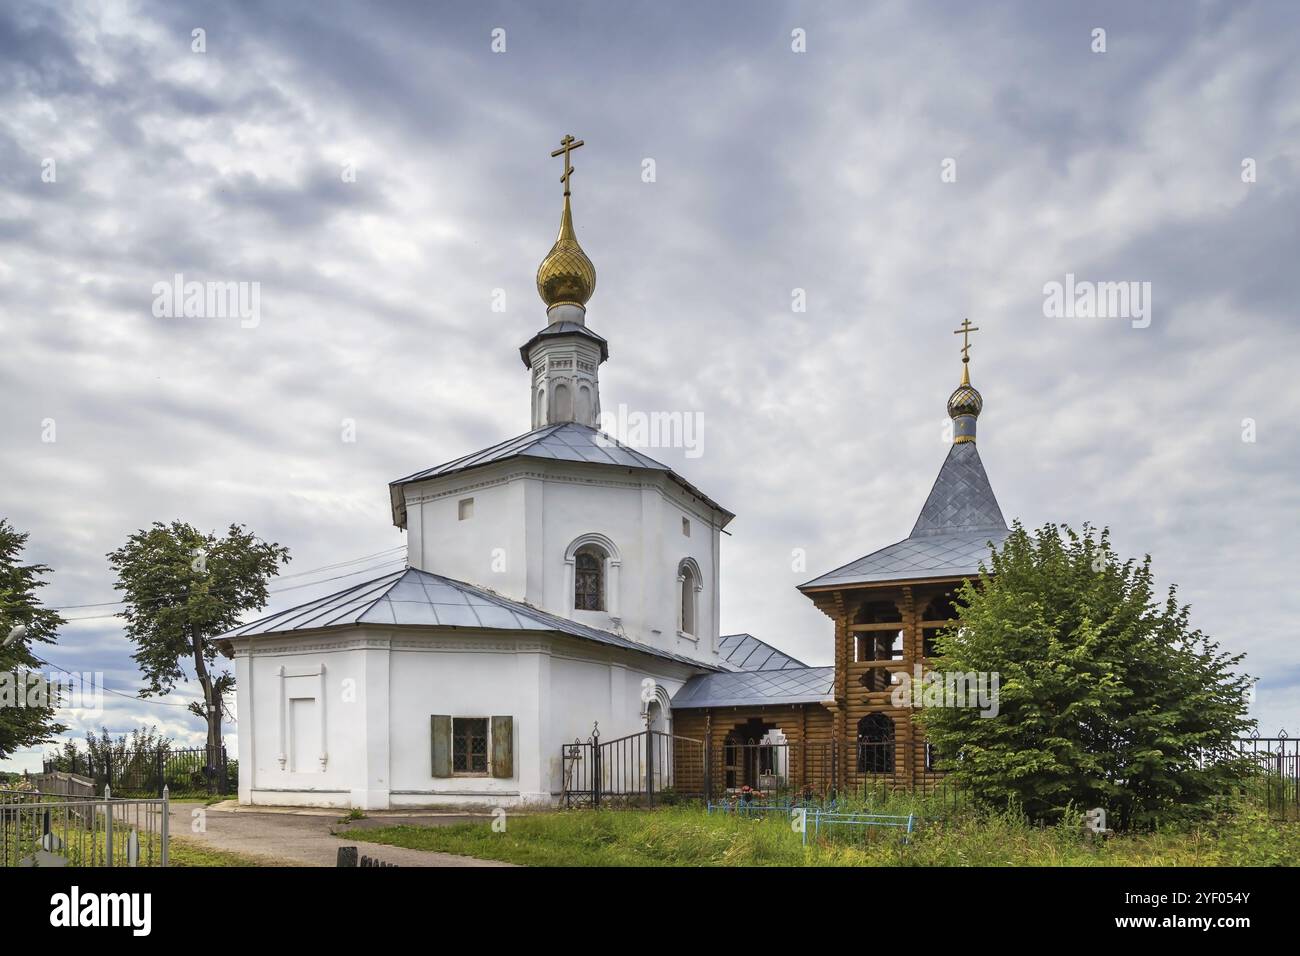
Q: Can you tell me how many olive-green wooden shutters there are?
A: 2